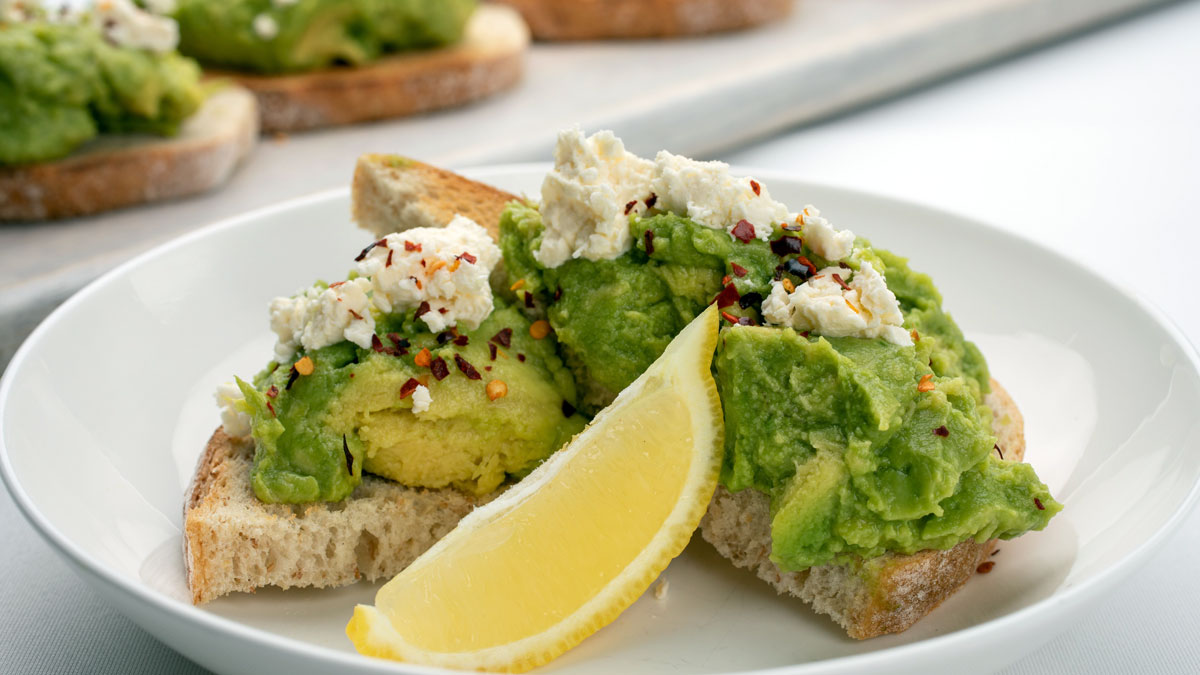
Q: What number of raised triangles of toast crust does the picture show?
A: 1